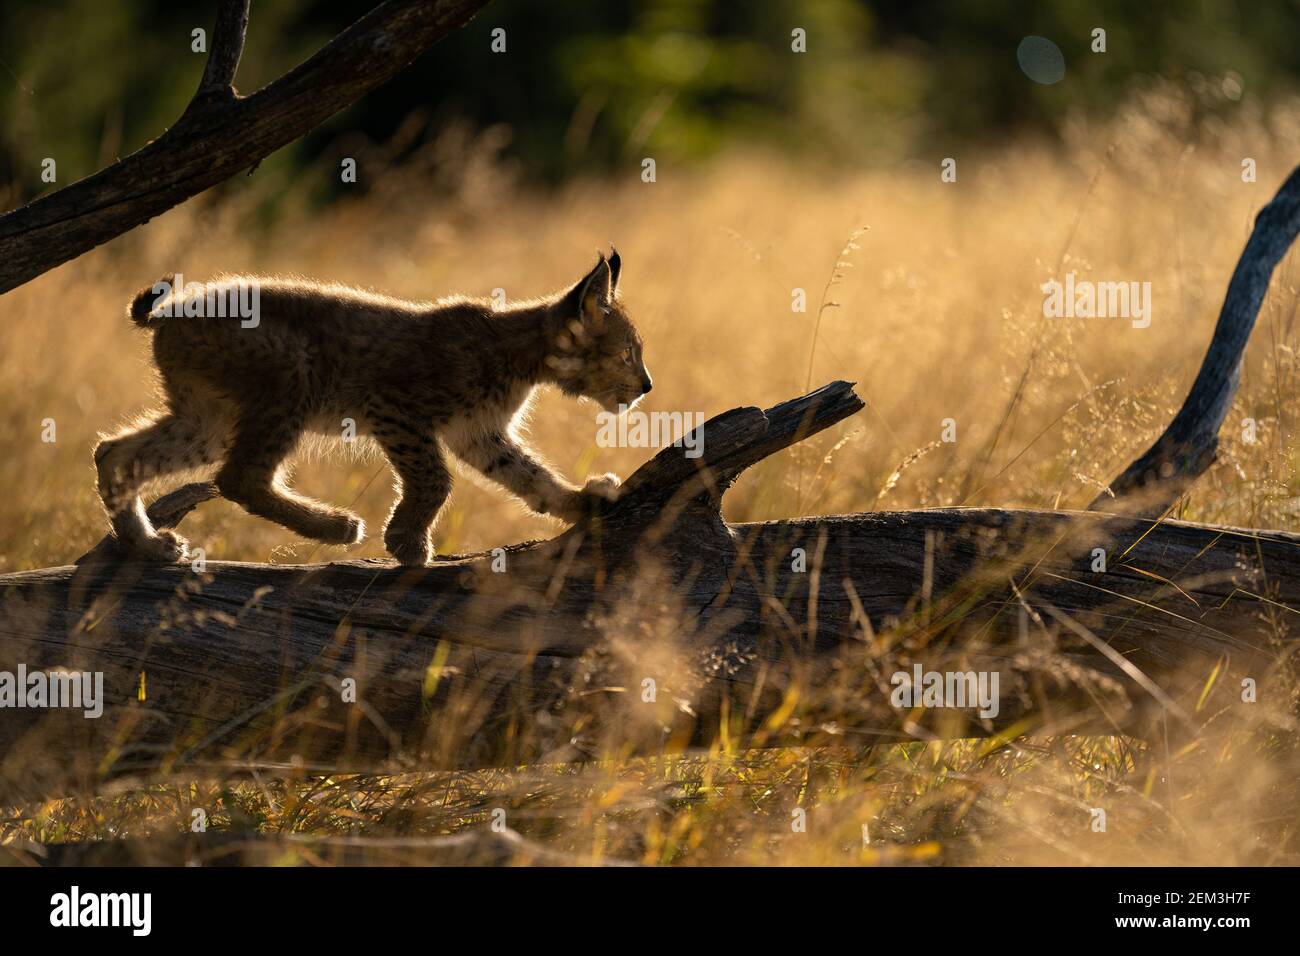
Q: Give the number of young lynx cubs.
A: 1